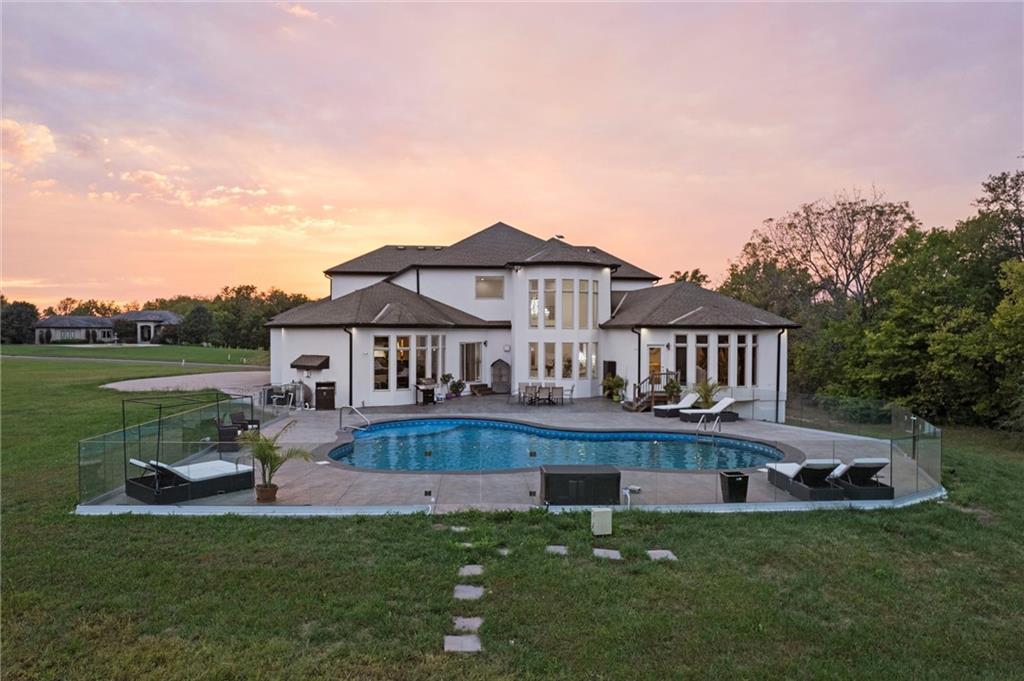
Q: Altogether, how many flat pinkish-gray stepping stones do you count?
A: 10